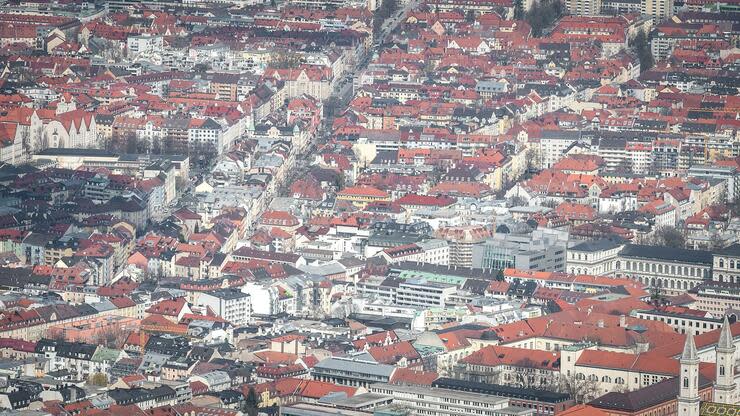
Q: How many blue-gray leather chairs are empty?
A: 0